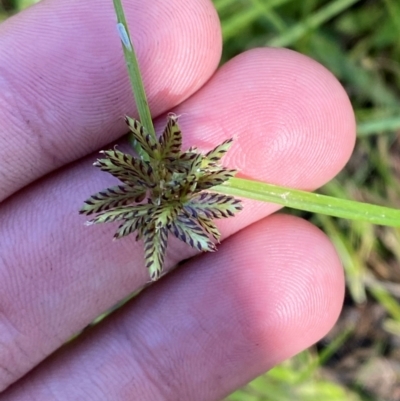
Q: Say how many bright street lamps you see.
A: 0